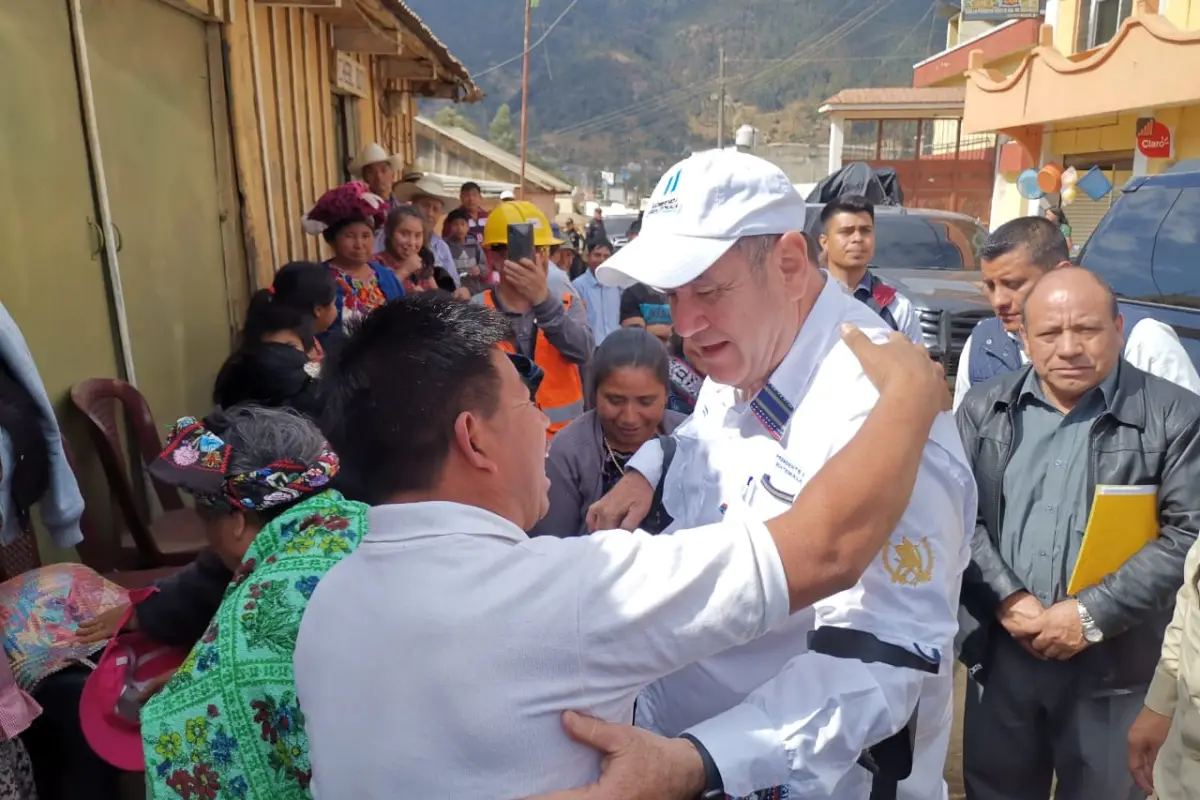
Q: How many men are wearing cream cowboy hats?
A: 2